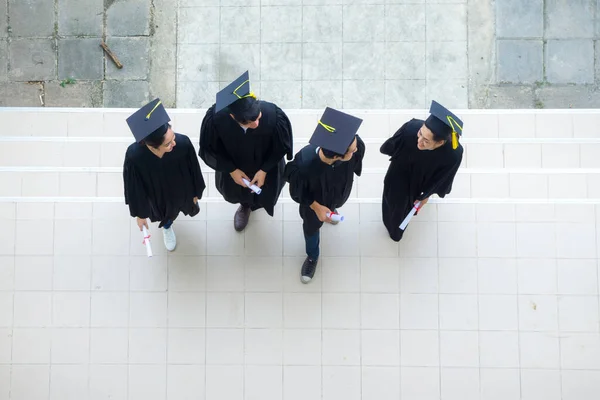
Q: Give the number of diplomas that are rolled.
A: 4